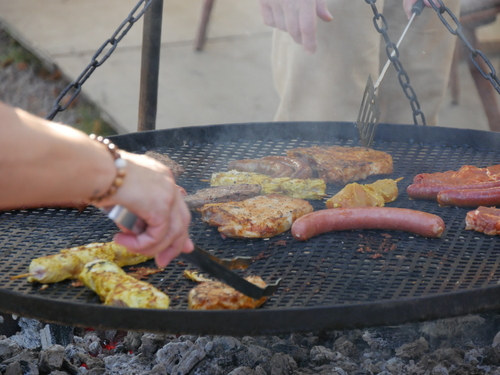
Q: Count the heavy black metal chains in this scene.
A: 3